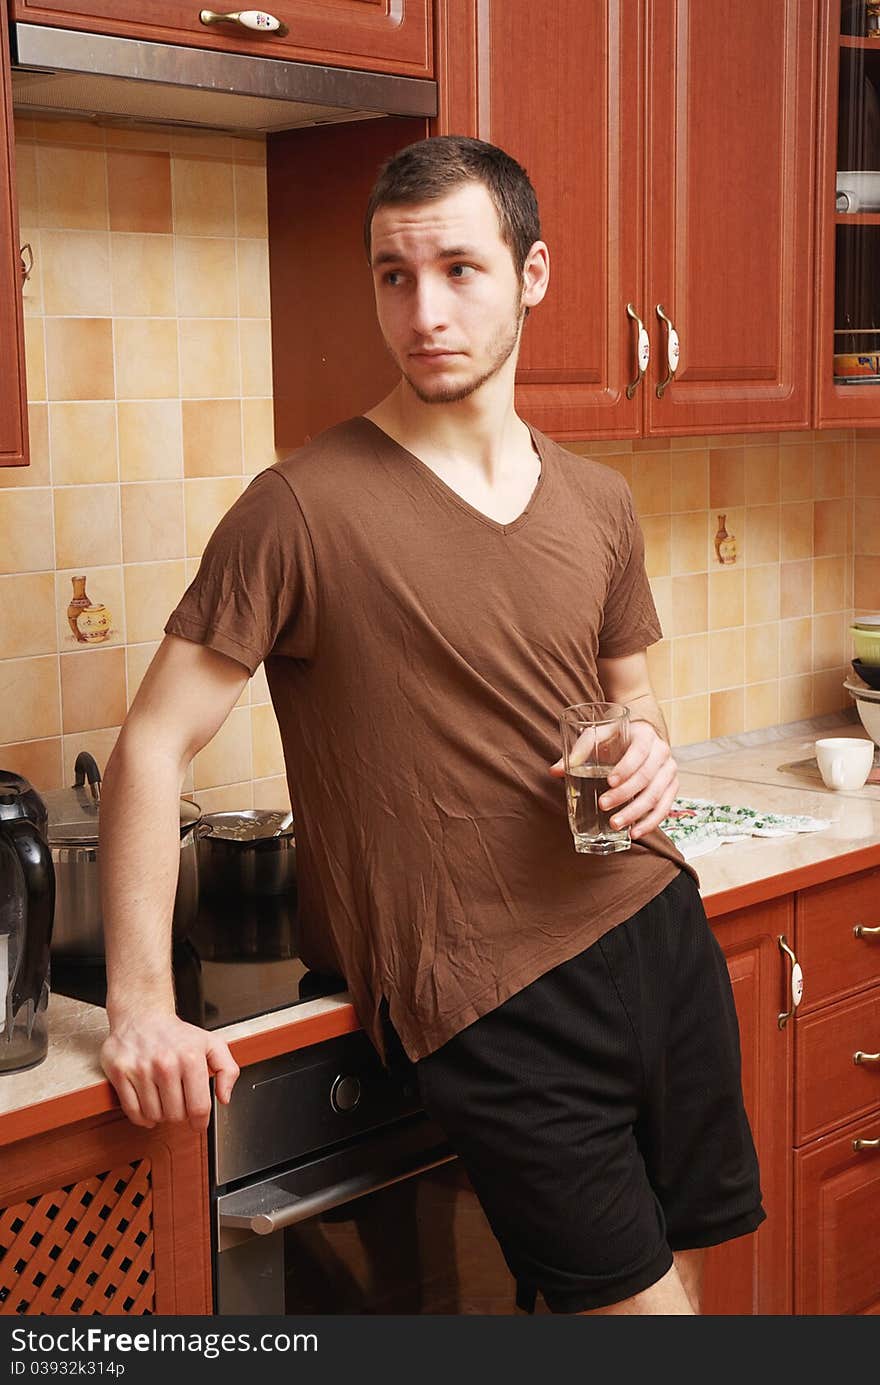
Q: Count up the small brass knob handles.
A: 3